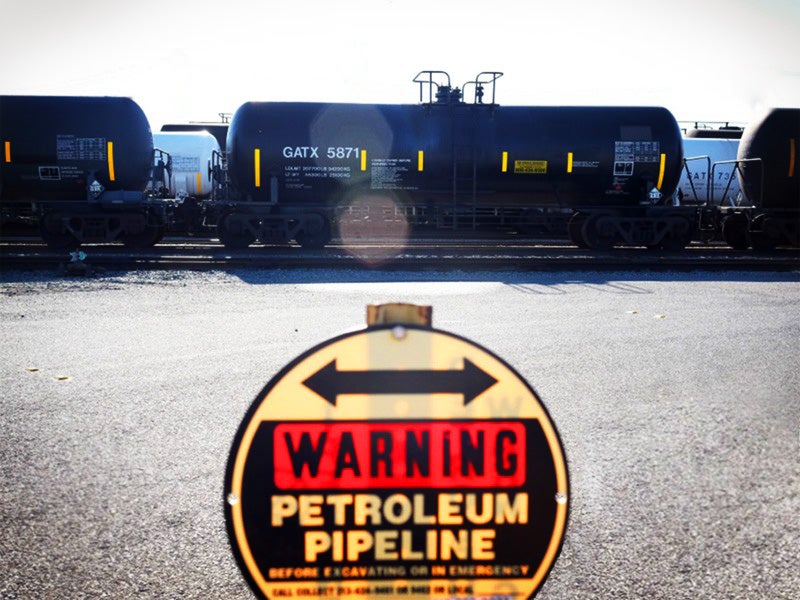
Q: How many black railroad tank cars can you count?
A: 3